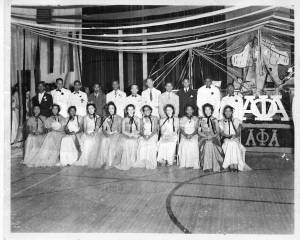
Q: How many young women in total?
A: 11